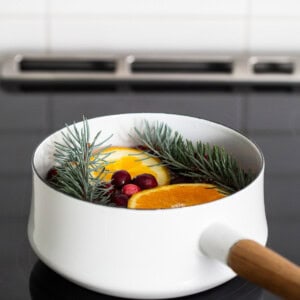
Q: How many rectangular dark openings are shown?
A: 3